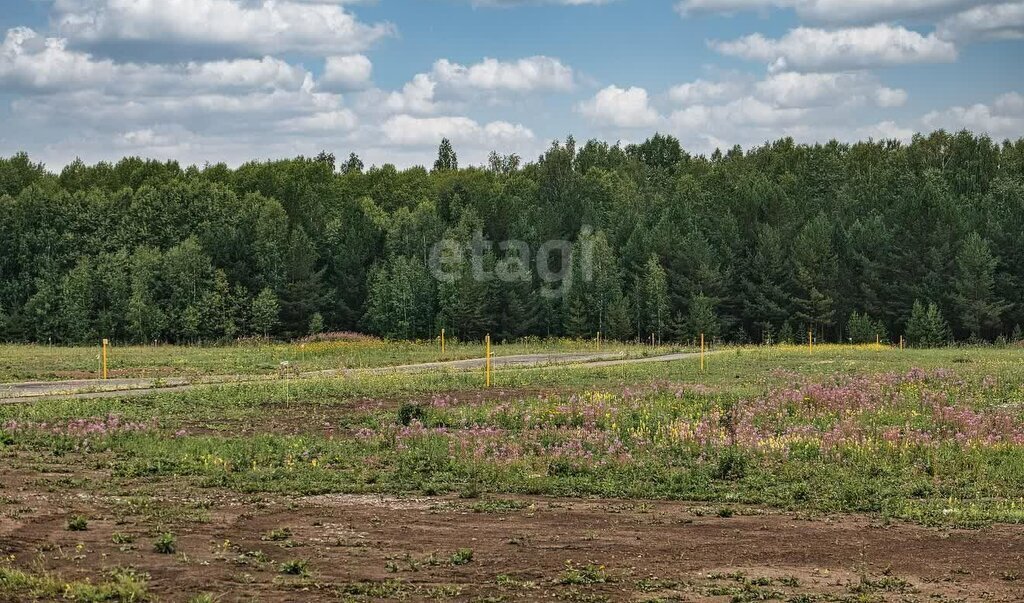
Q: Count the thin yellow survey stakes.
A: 9